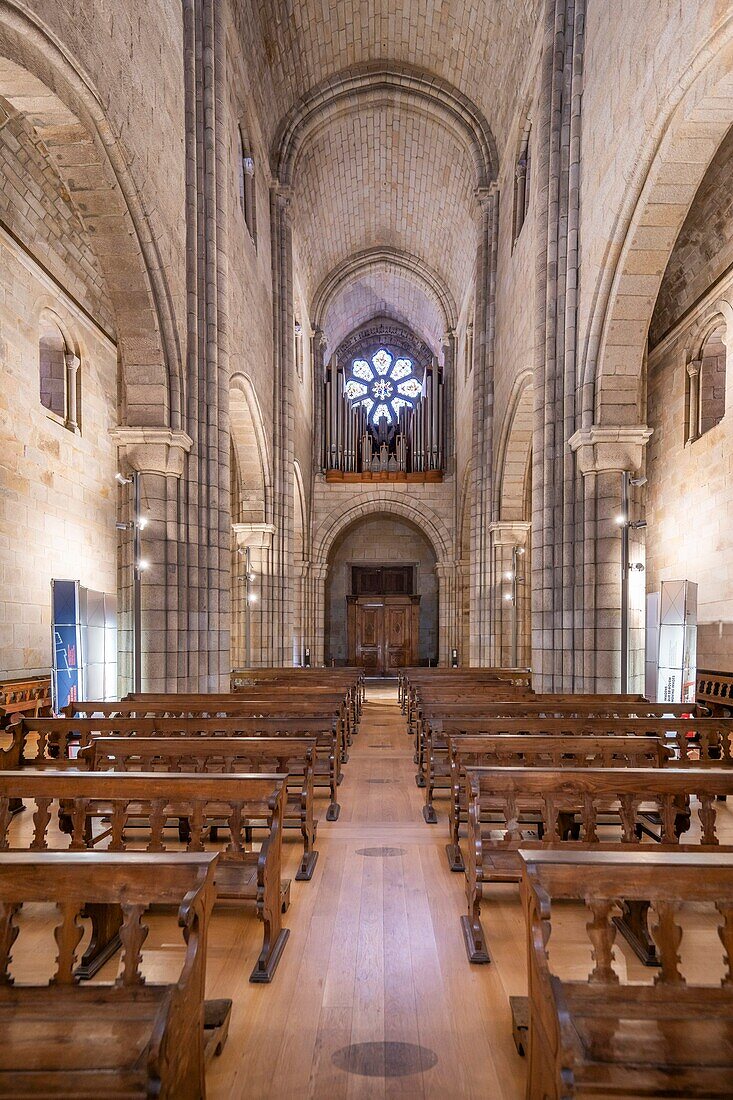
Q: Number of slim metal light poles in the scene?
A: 4